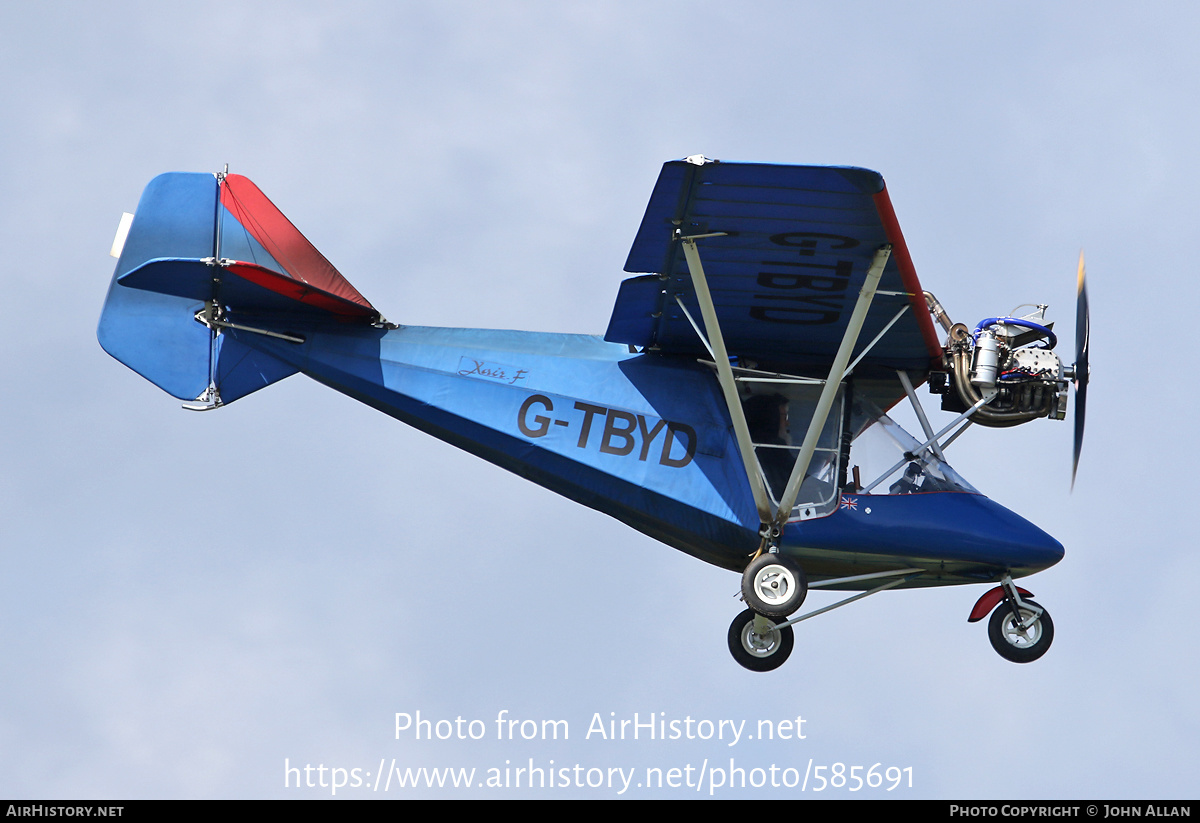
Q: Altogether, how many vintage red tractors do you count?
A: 0